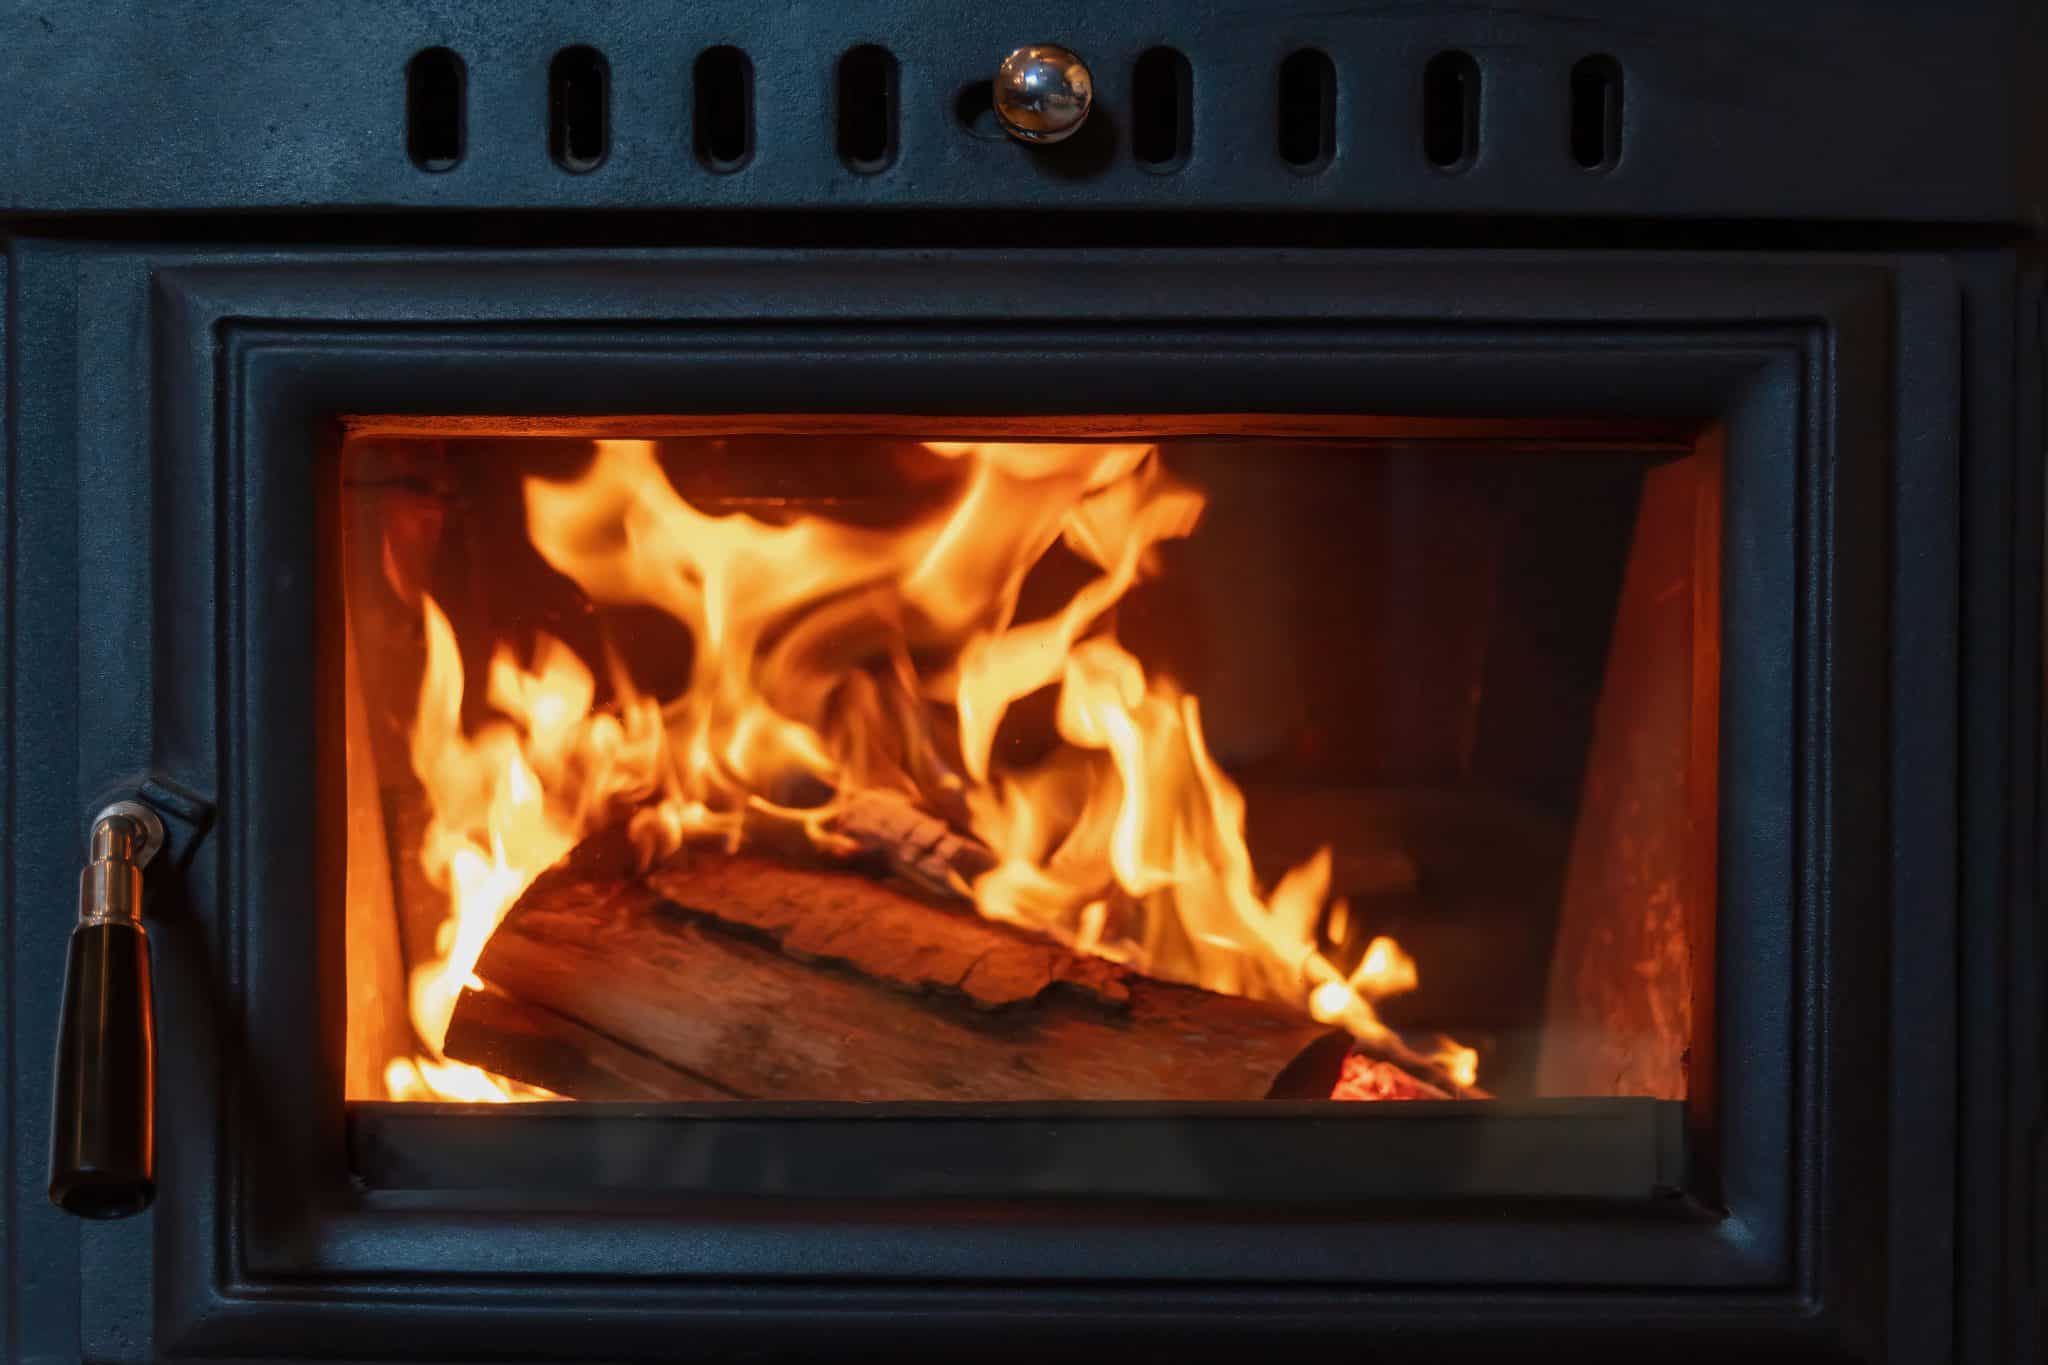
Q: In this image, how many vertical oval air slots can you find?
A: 8